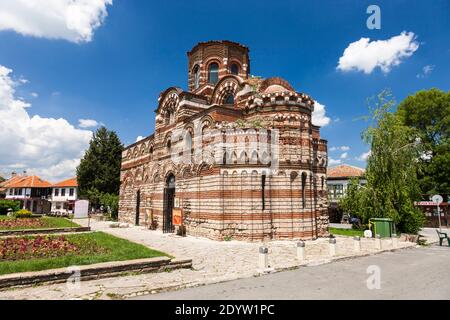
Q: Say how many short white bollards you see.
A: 6